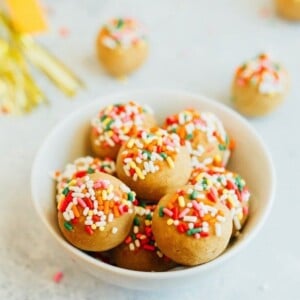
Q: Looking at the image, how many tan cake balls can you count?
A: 11